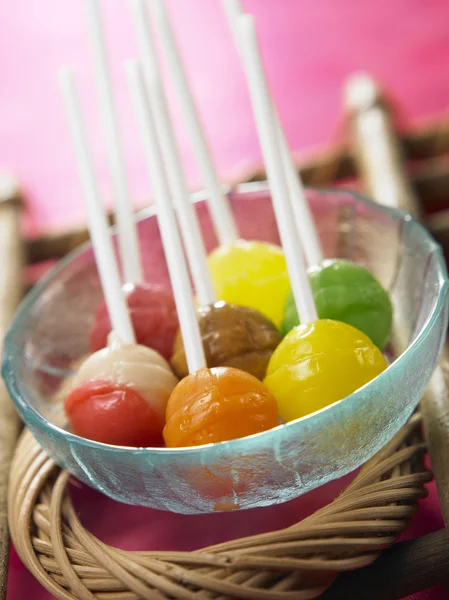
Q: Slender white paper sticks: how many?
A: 7